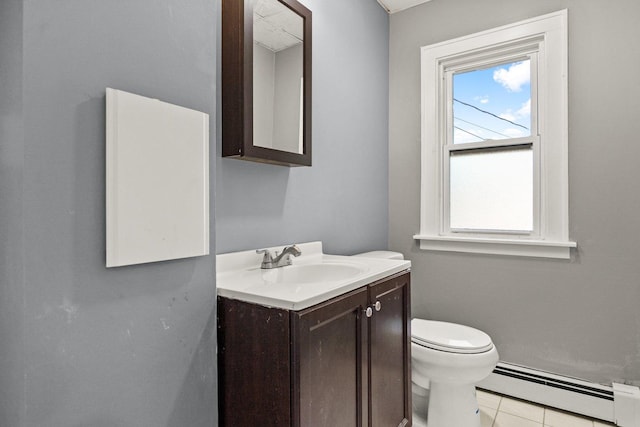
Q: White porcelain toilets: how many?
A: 1